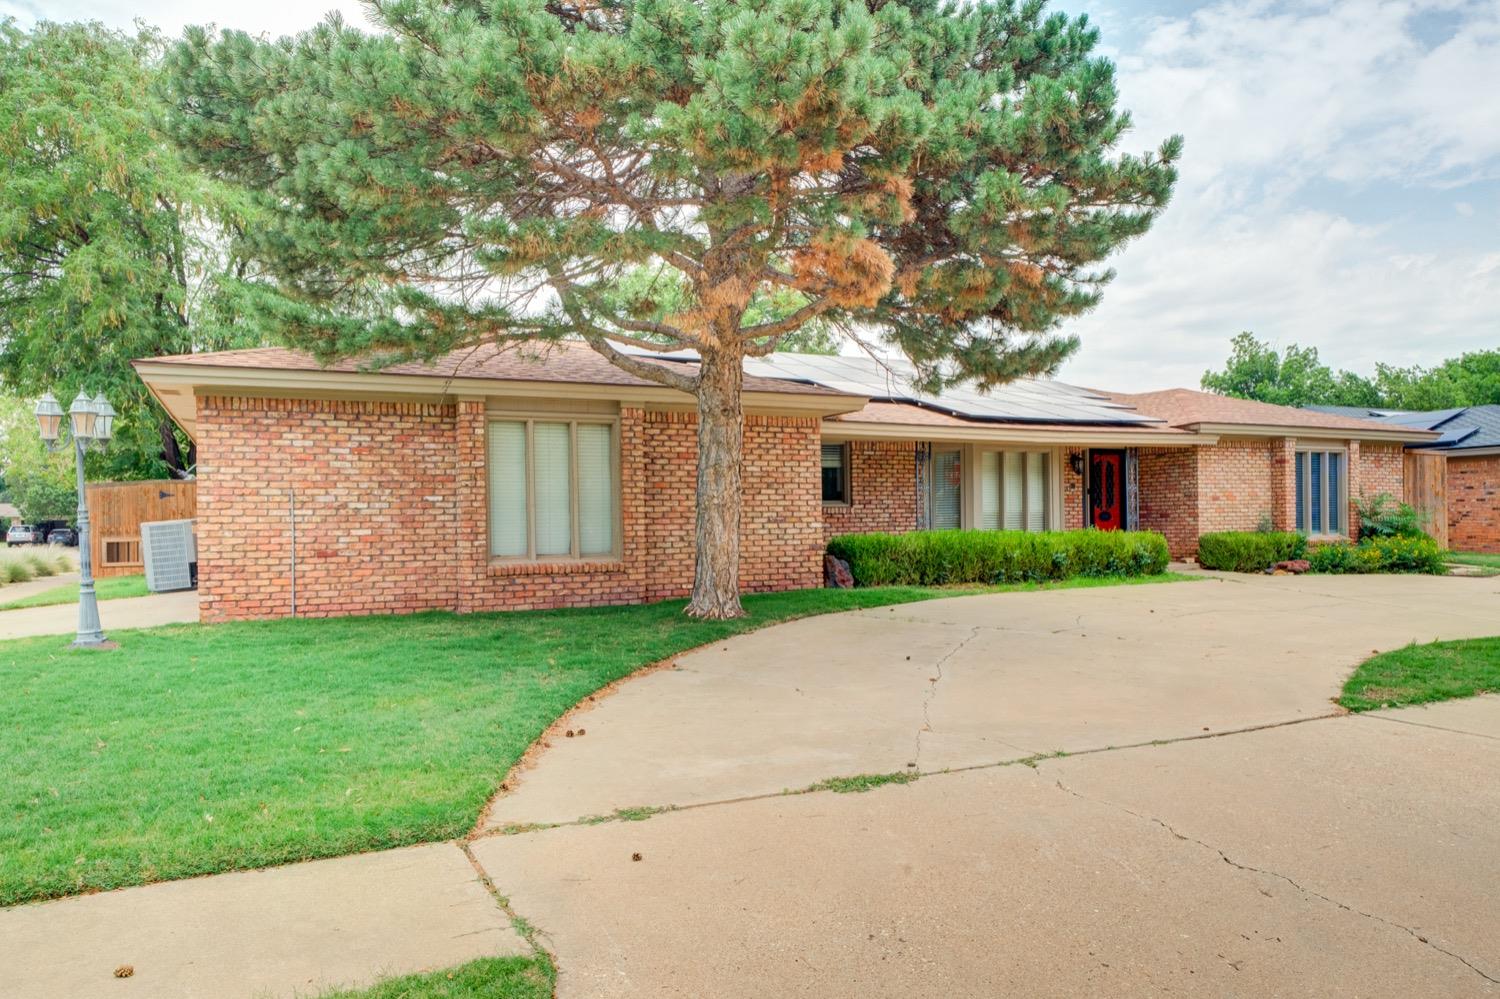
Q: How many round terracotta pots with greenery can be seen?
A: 0